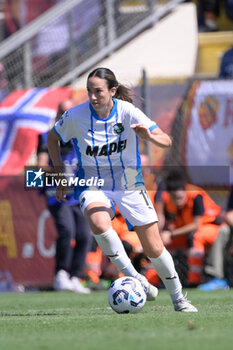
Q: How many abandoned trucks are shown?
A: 0